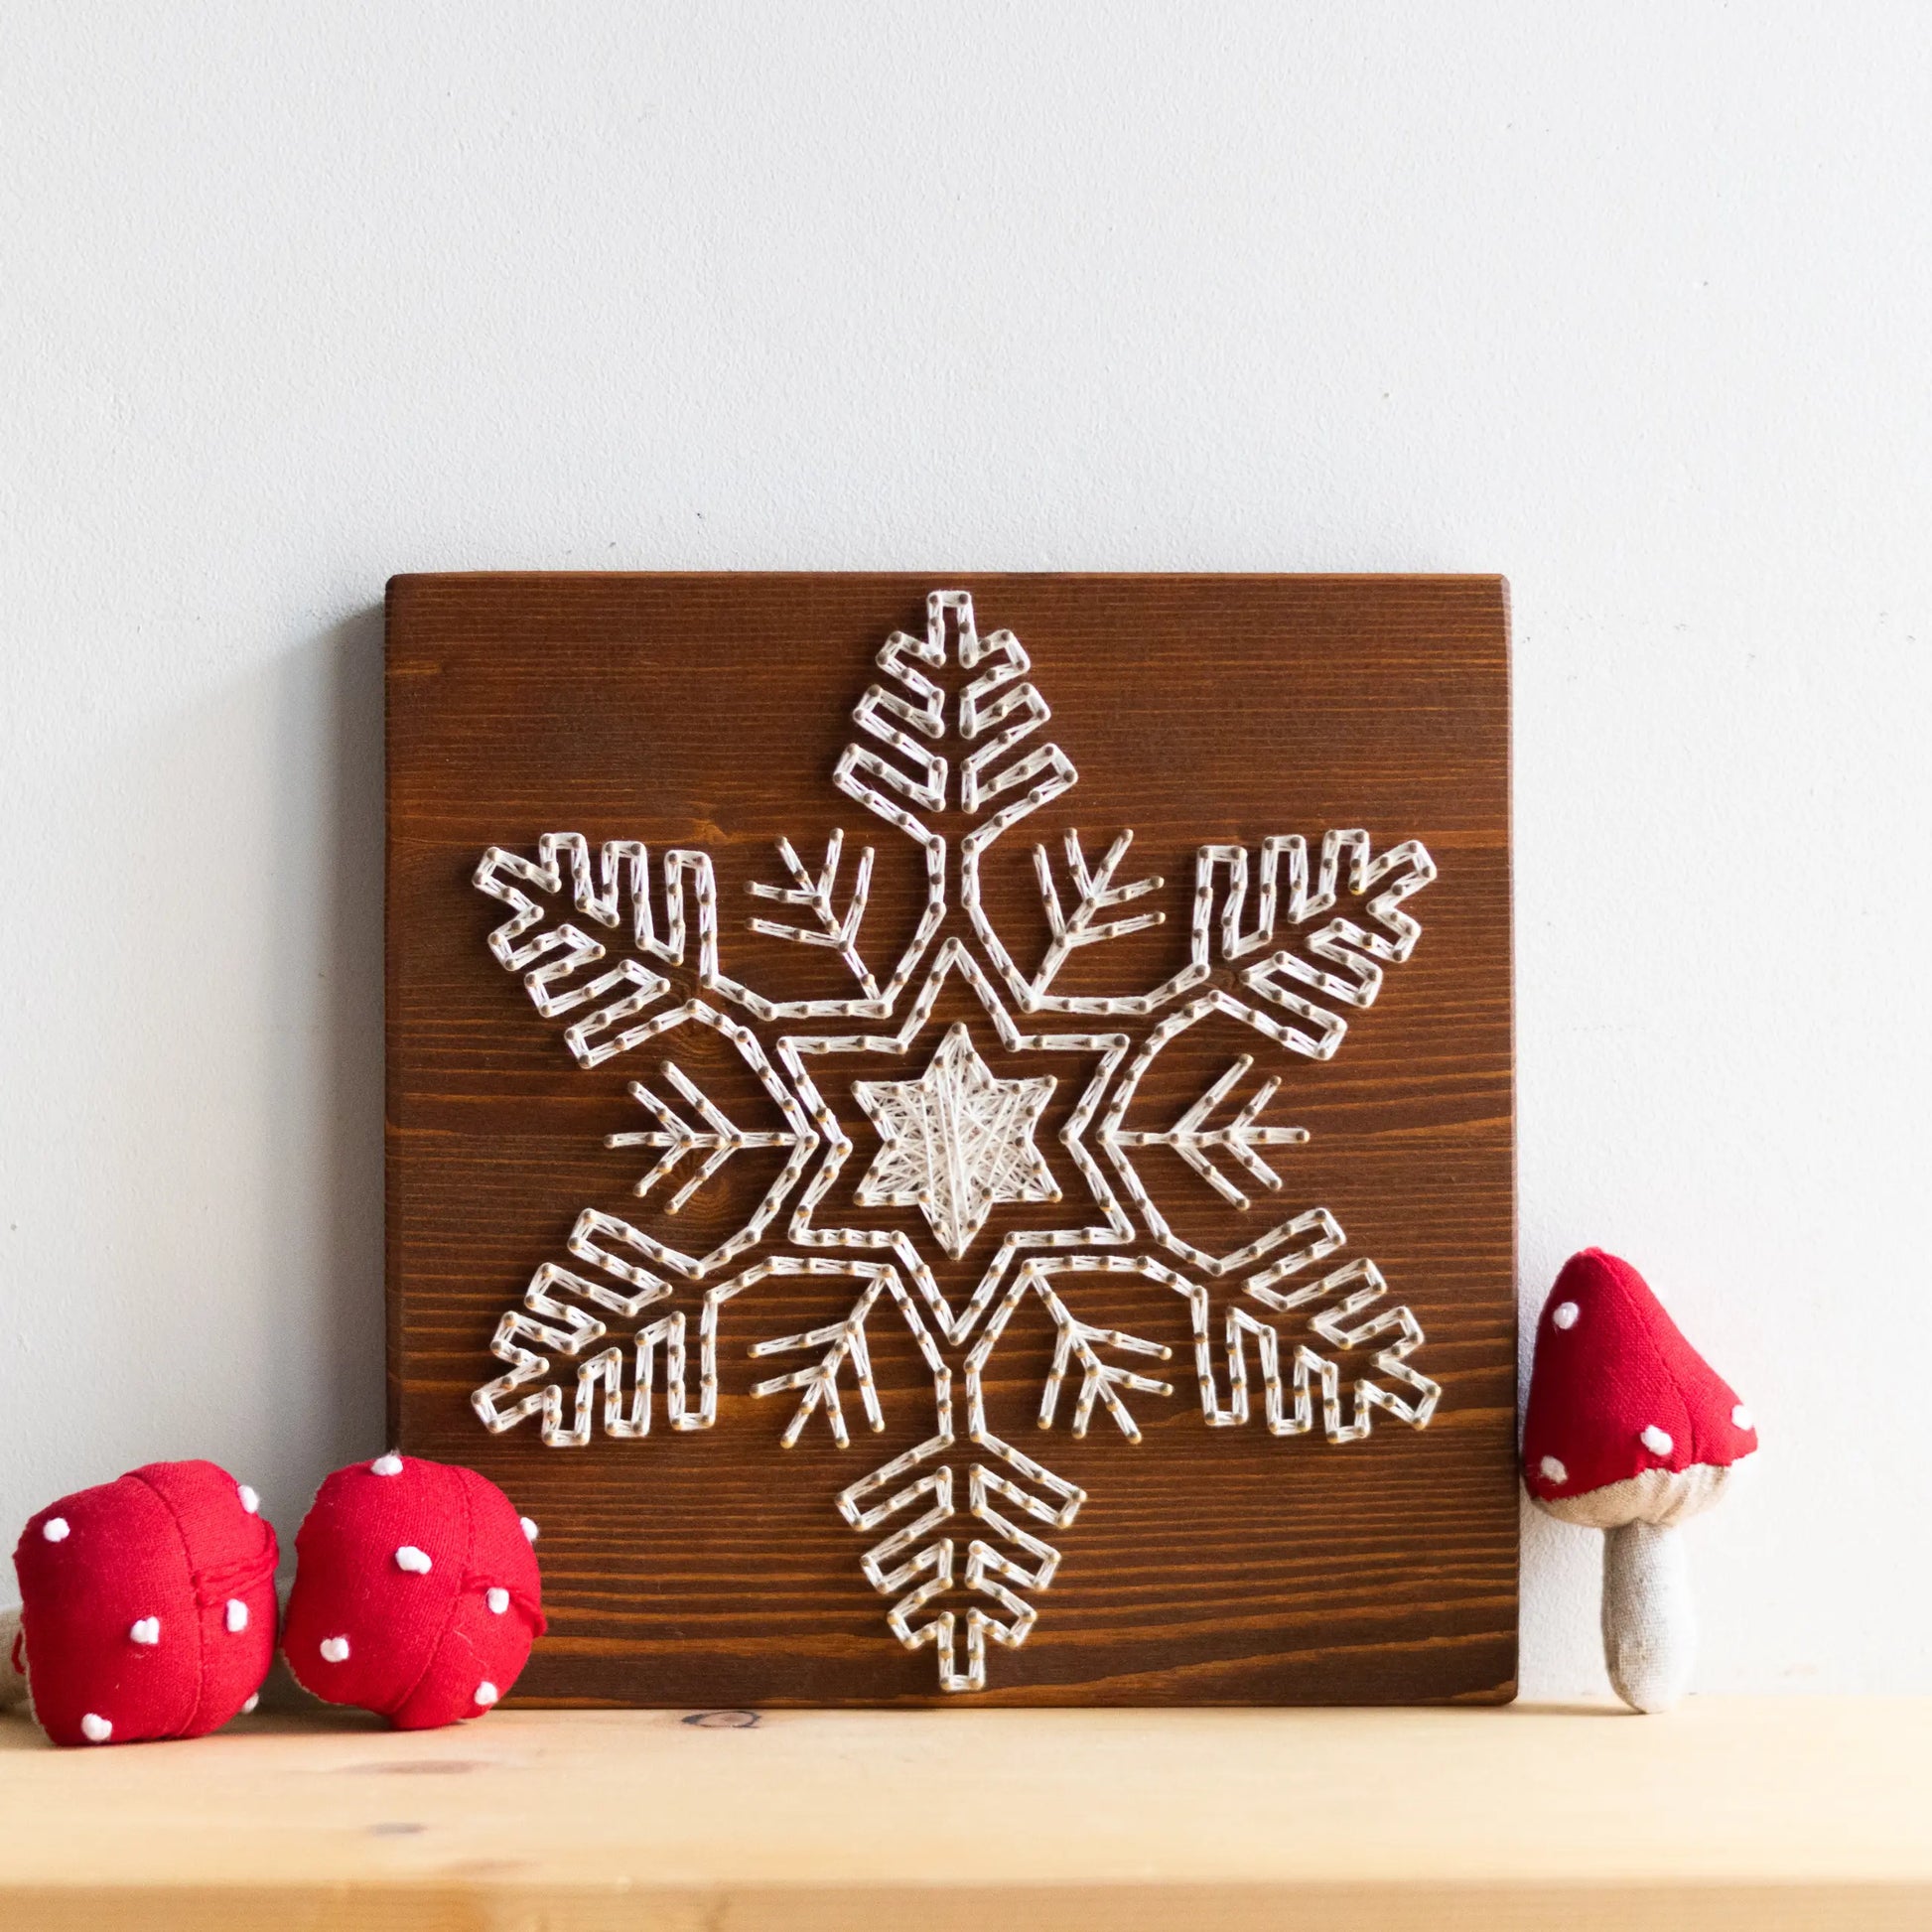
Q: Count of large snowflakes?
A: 1